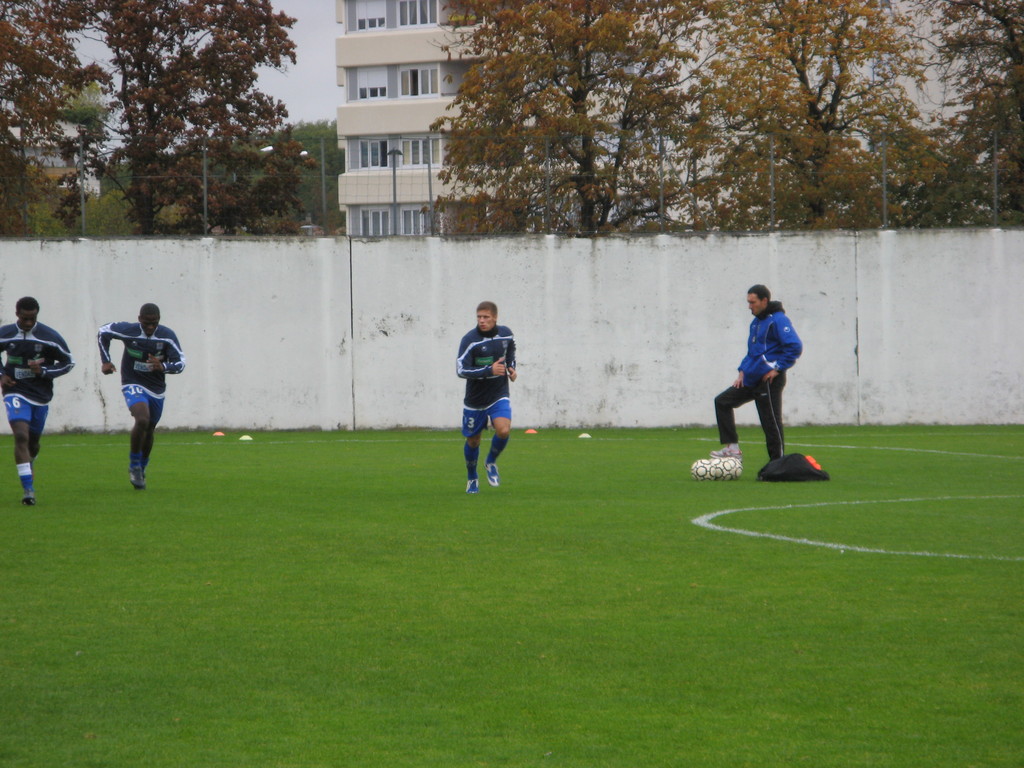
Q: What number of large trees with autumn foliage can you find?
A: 5